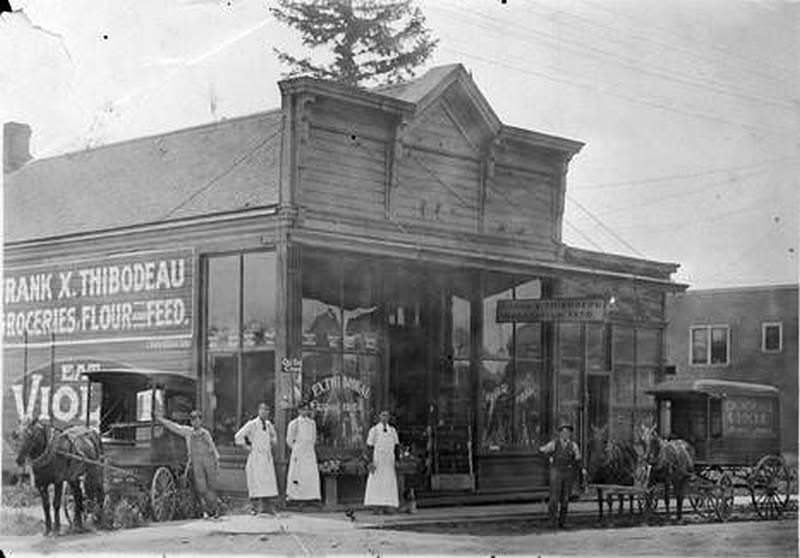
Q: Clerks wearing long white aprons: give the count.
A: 3